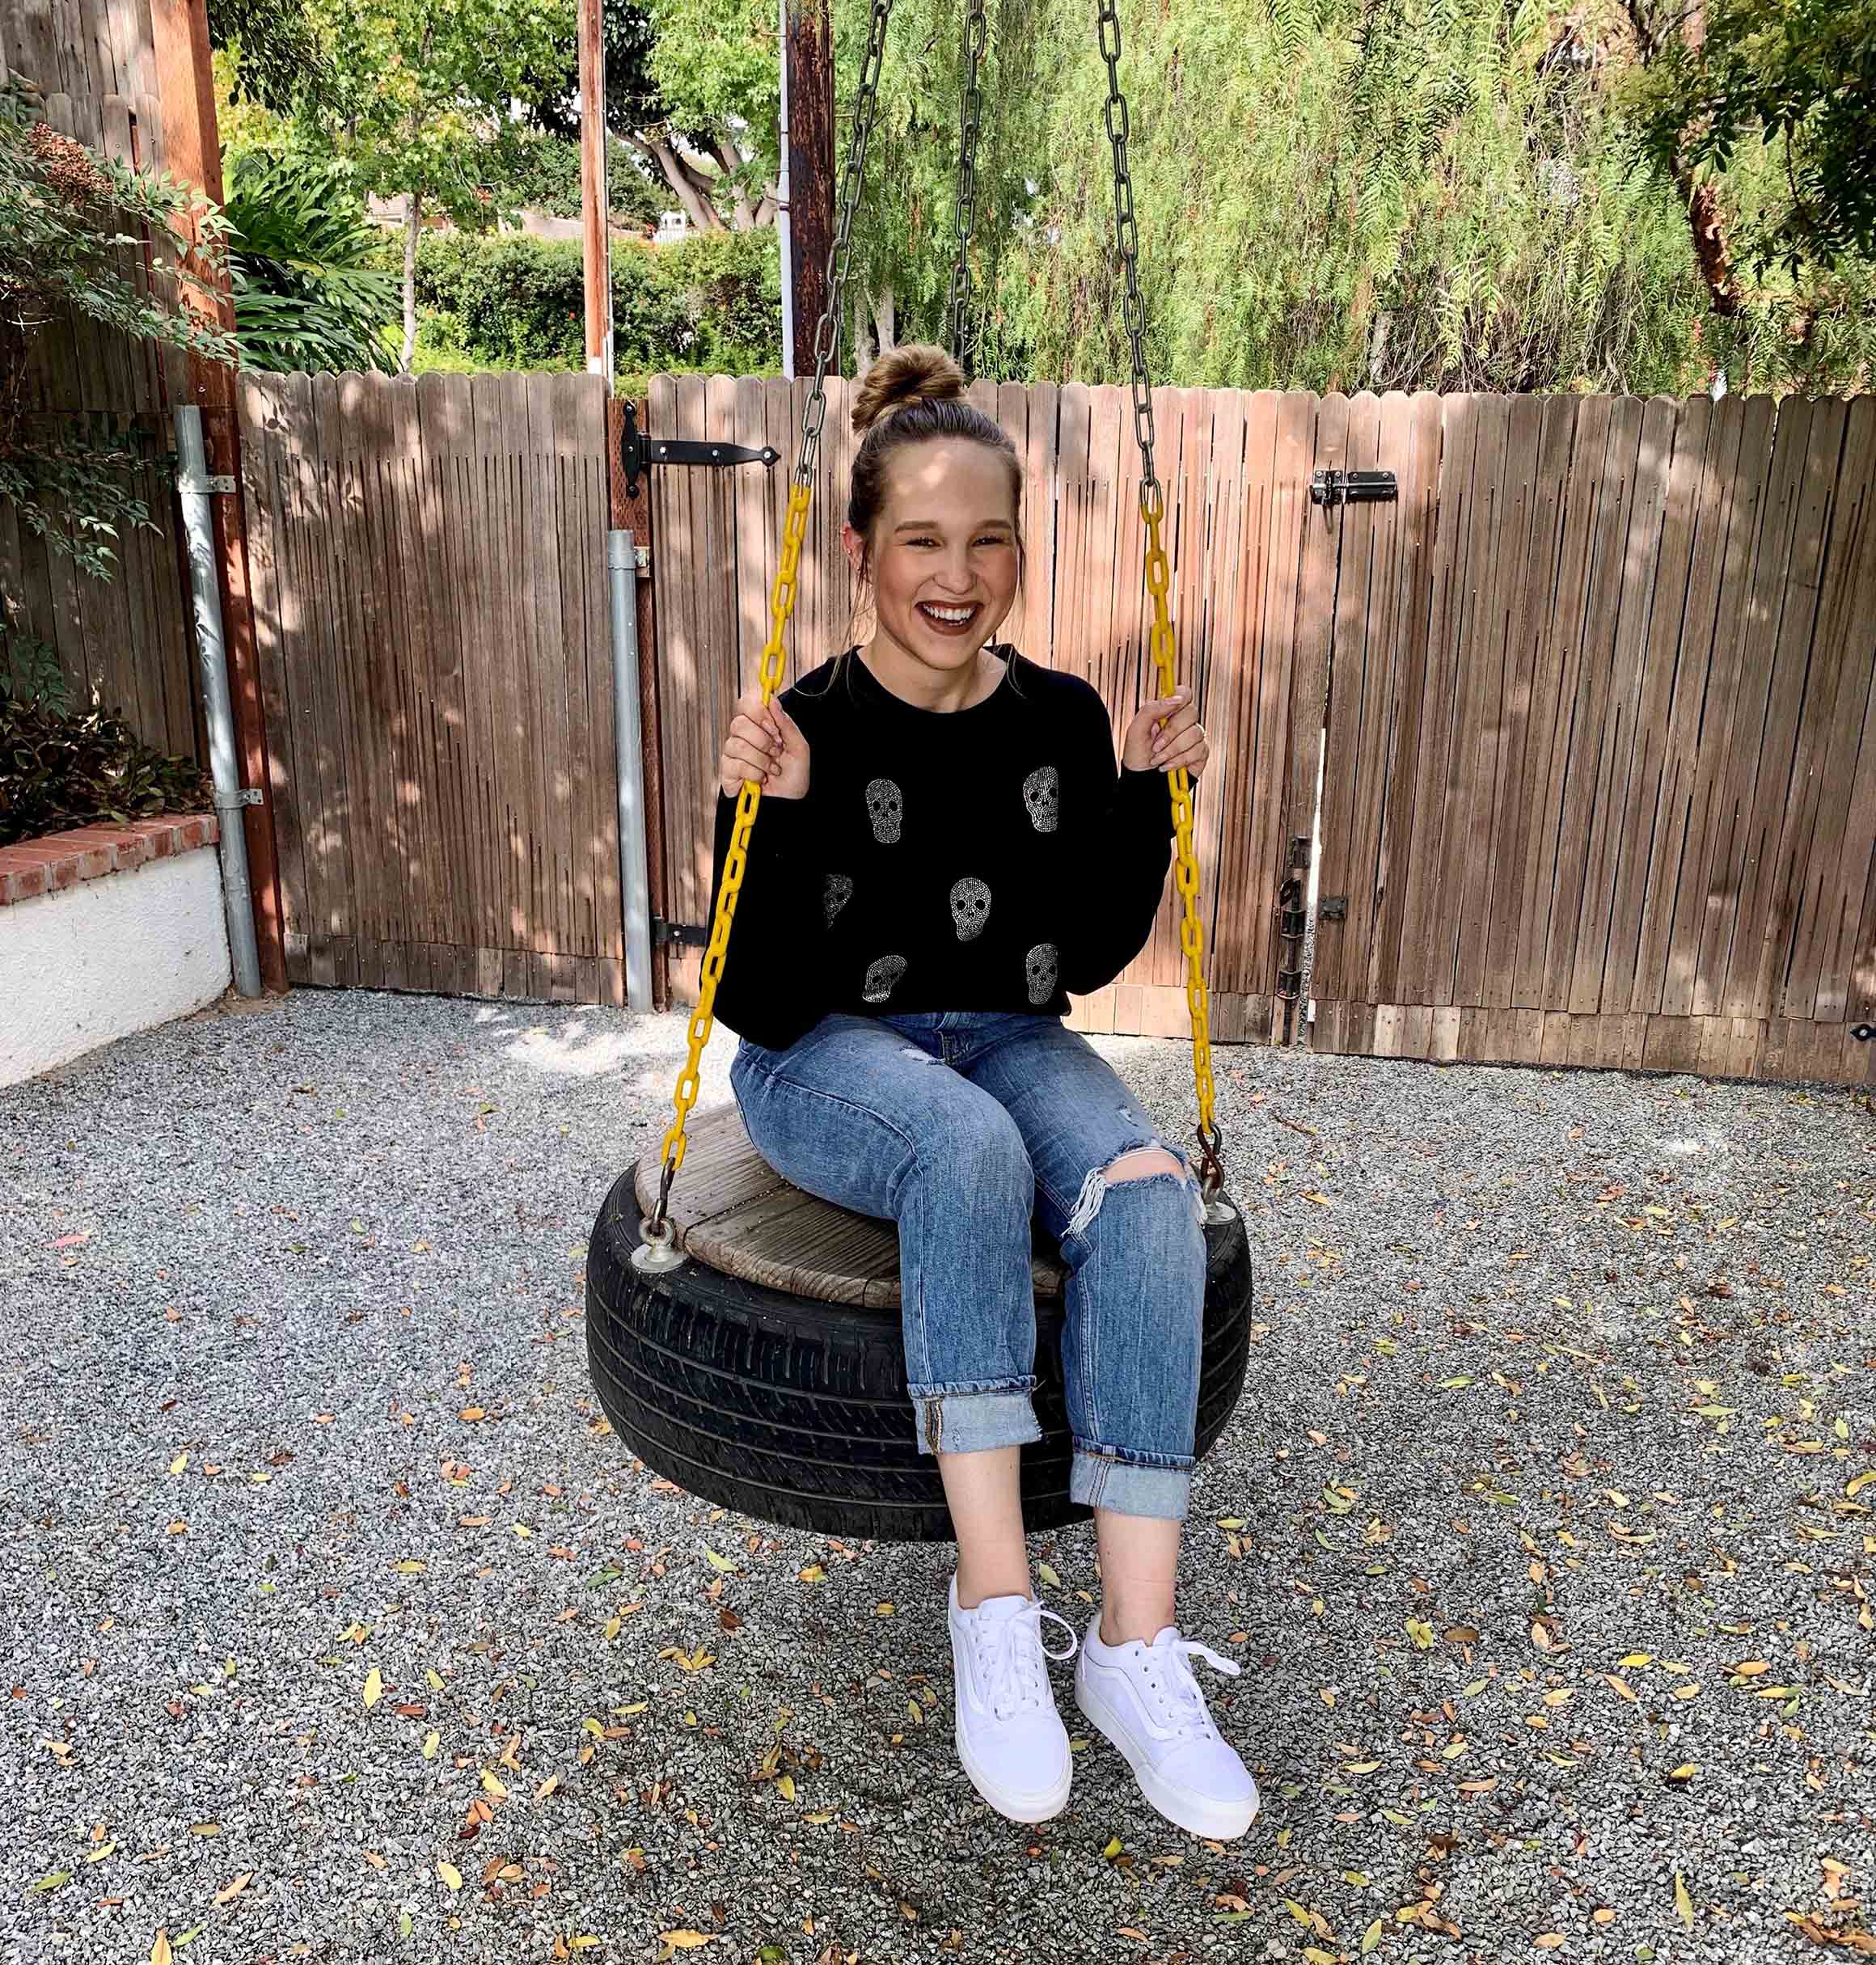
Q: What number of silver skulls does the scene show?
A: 6